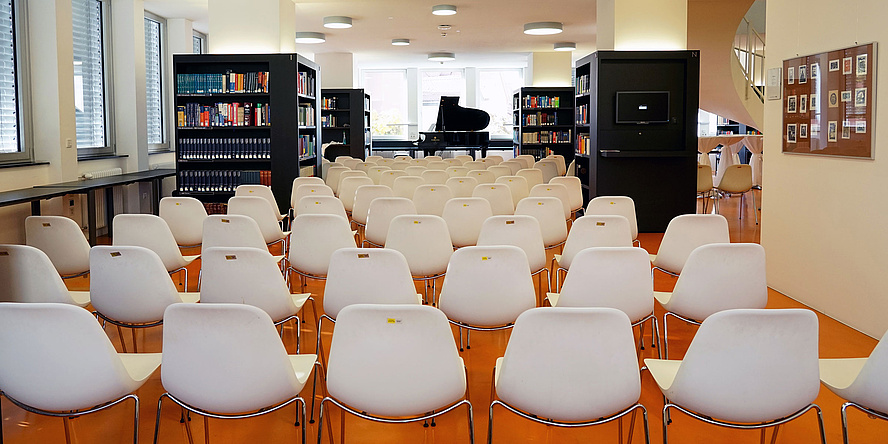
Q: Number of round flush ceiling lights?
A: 7